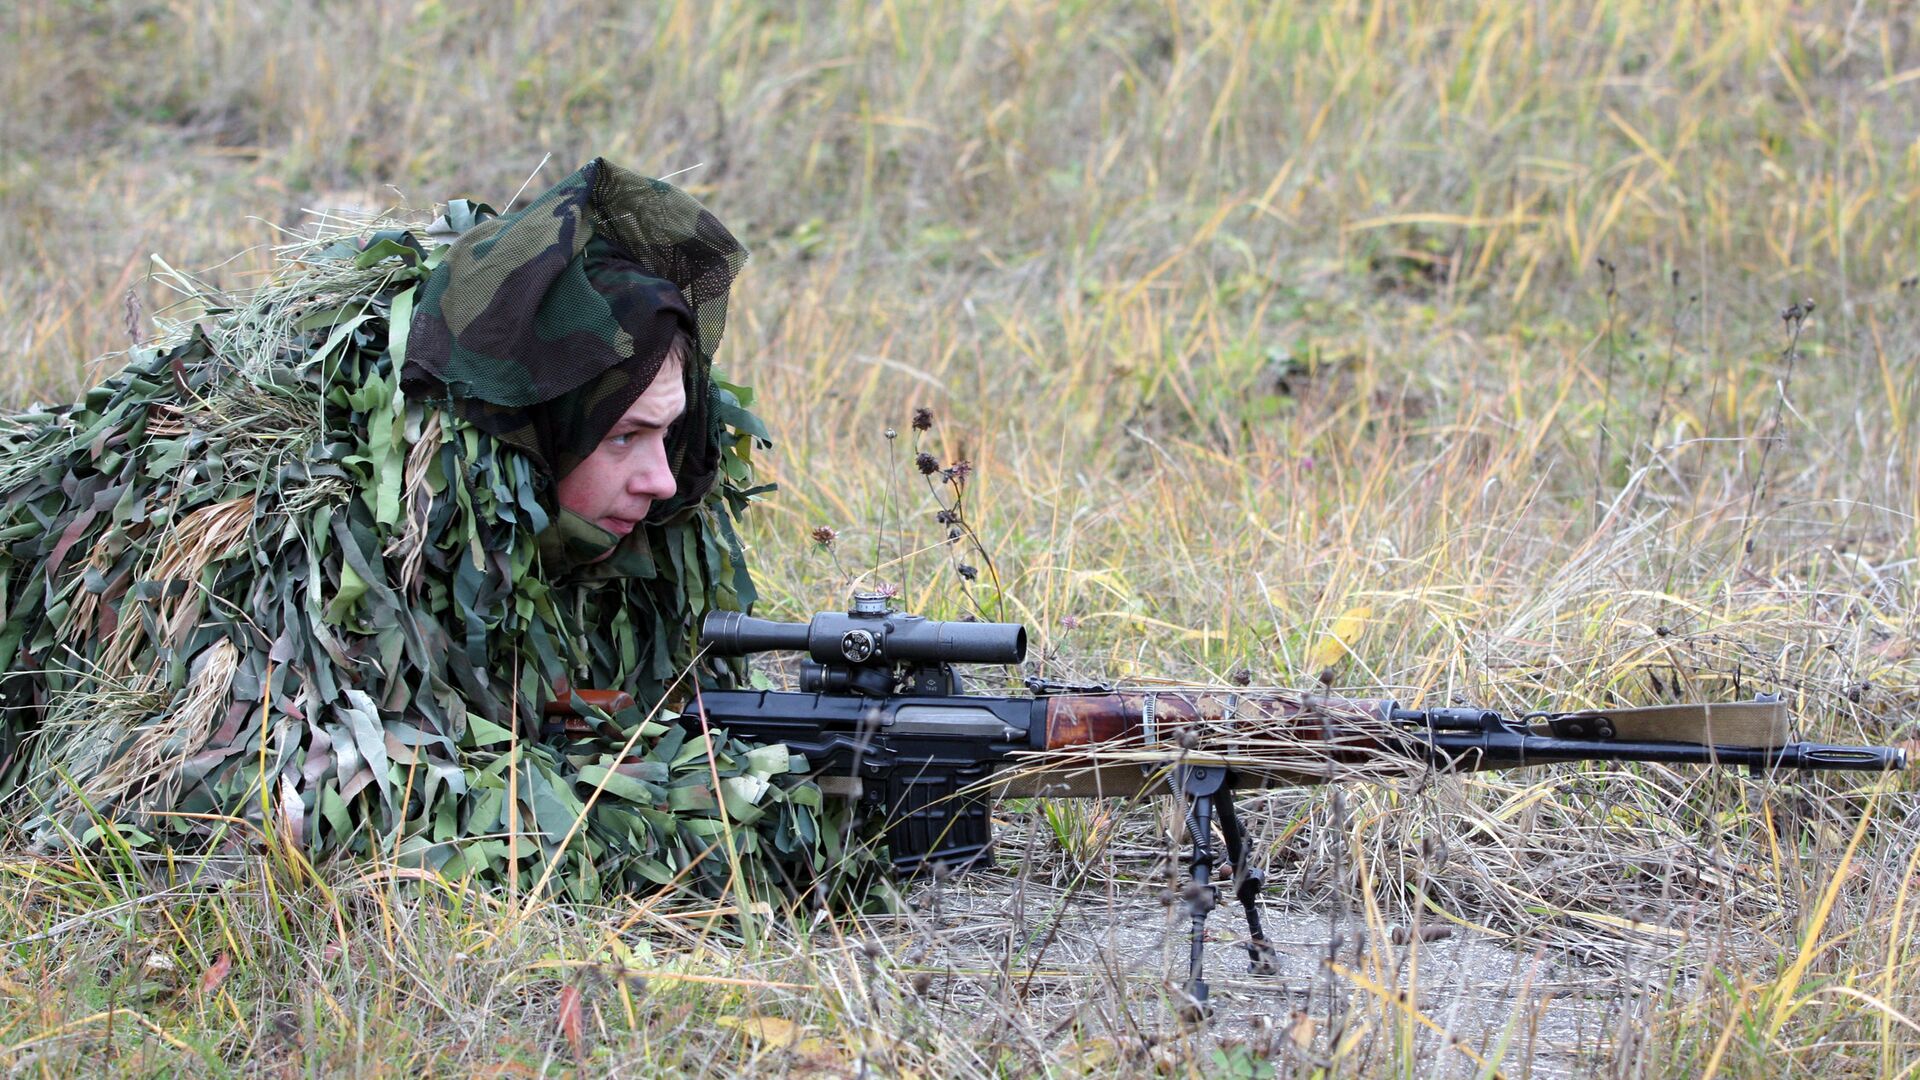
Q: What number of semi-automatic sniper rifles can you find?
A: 1